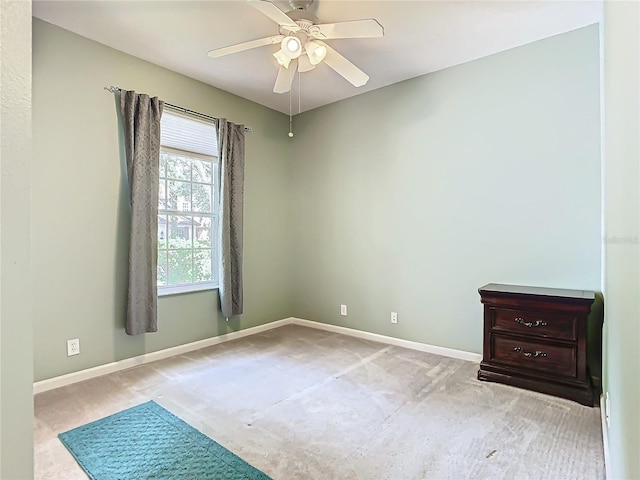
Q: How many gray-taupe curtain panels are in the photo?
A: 2